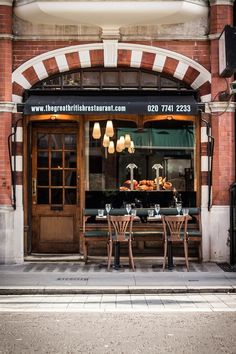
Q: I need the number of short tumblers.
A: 4